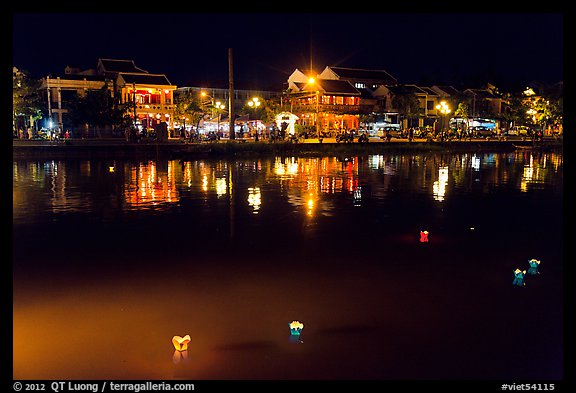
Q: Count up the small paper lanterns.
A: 5